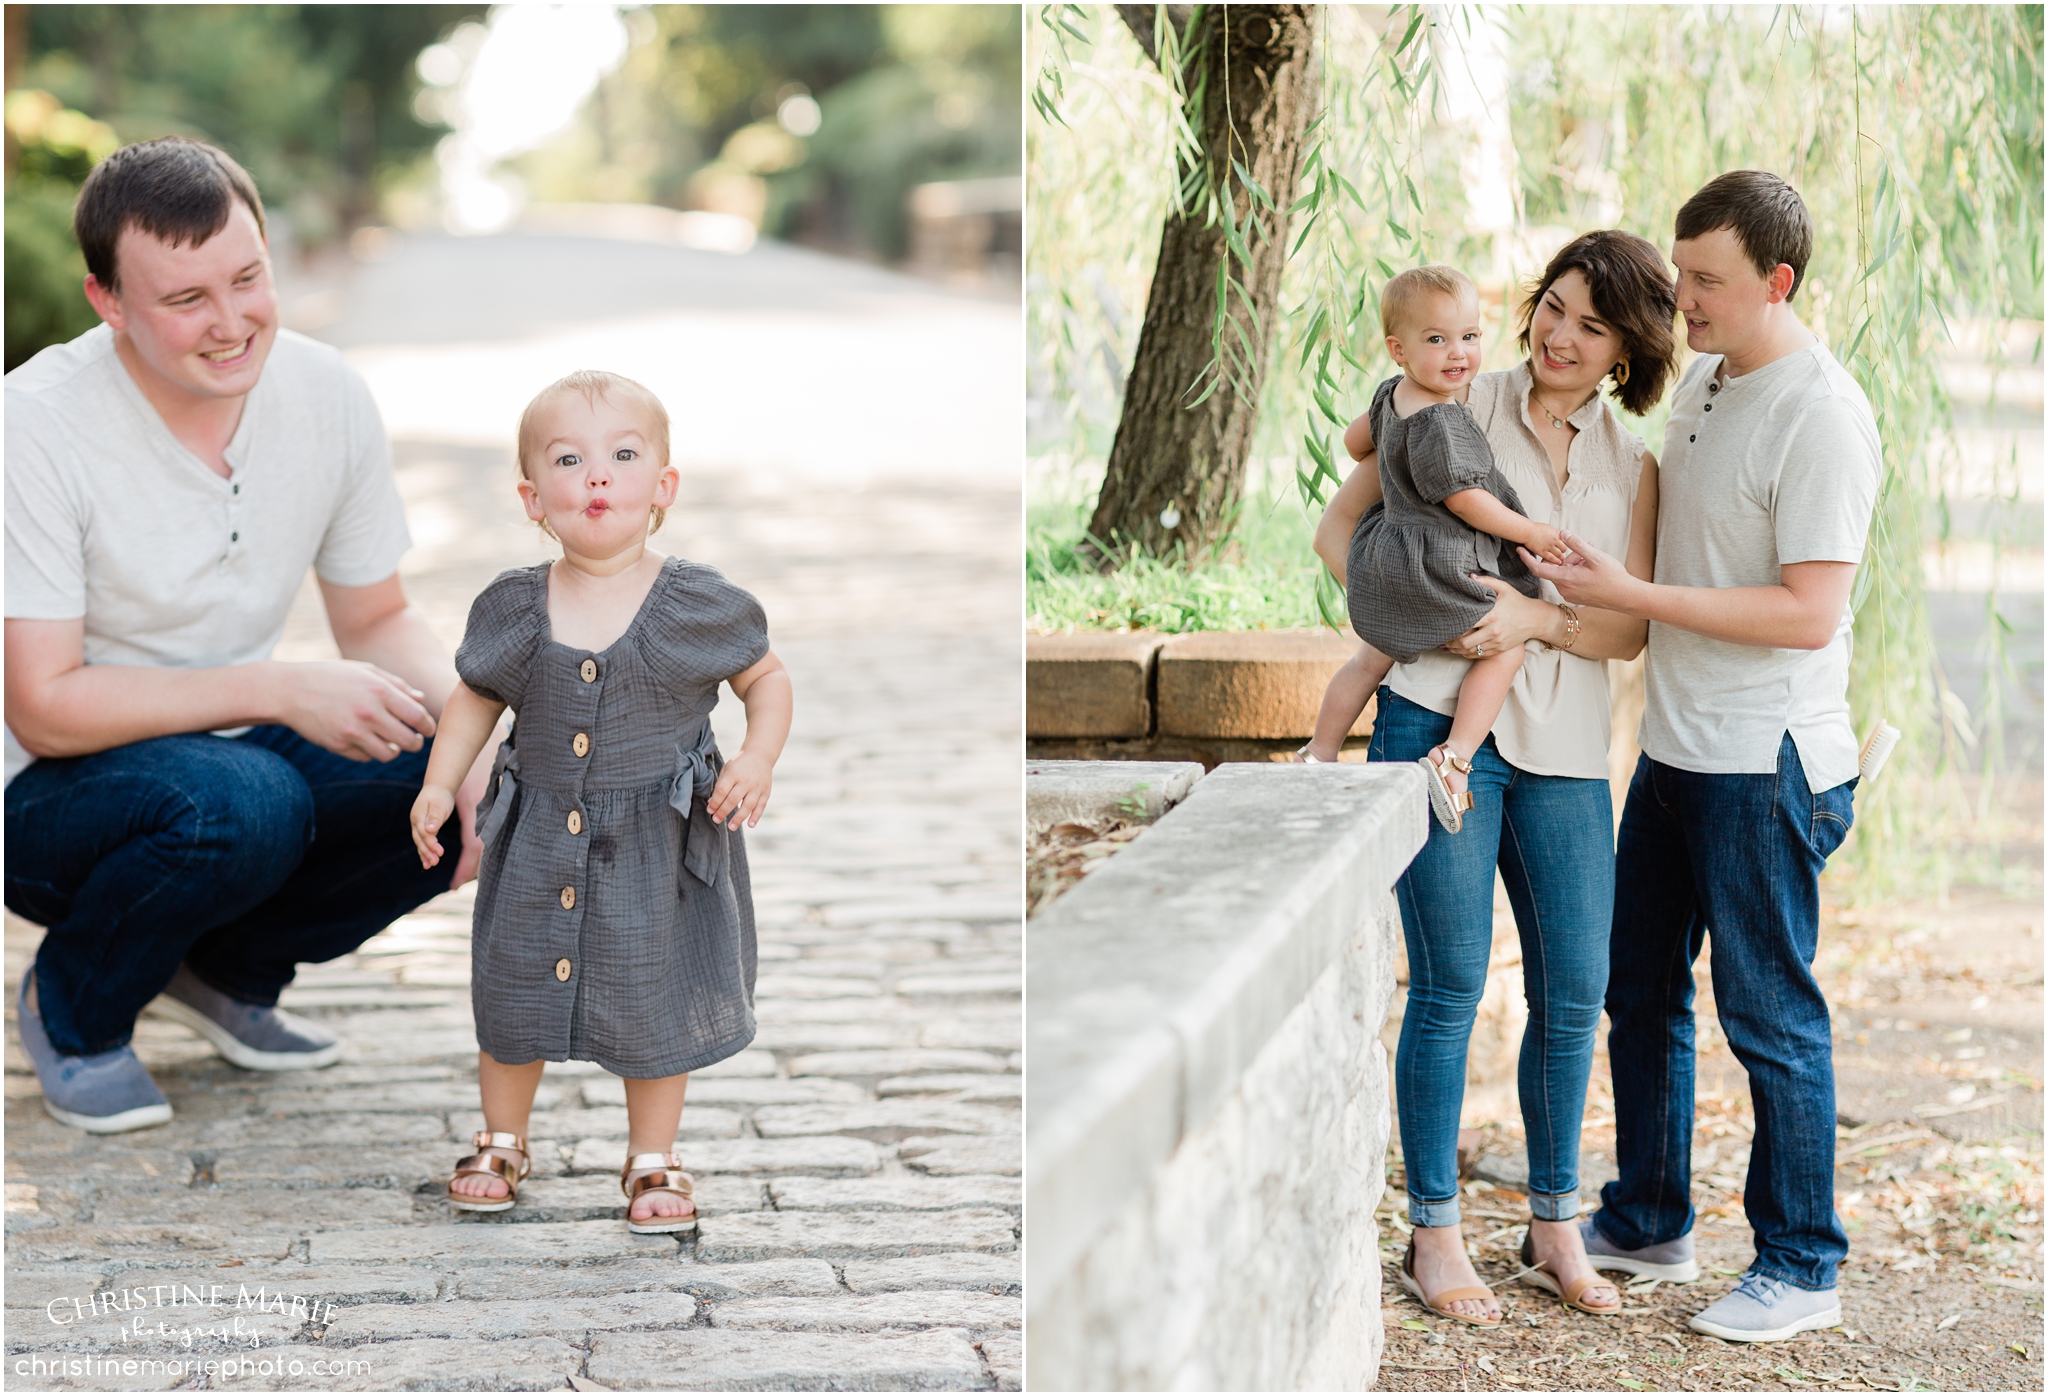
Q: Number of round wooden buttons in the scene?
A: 5